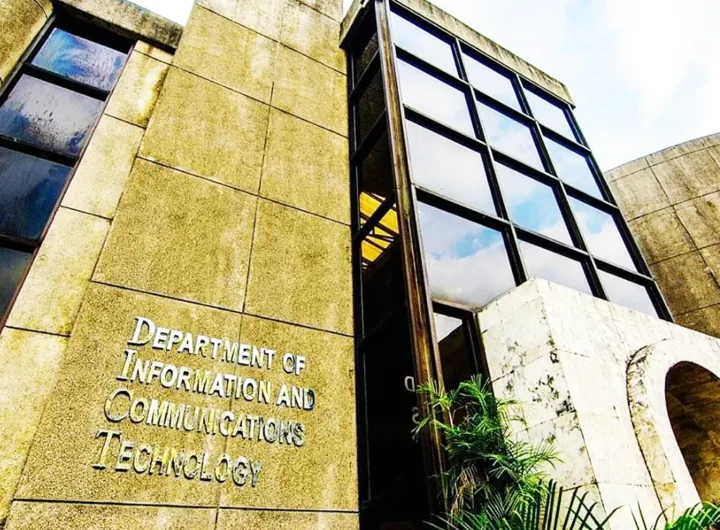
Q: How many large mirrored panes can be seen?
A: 12